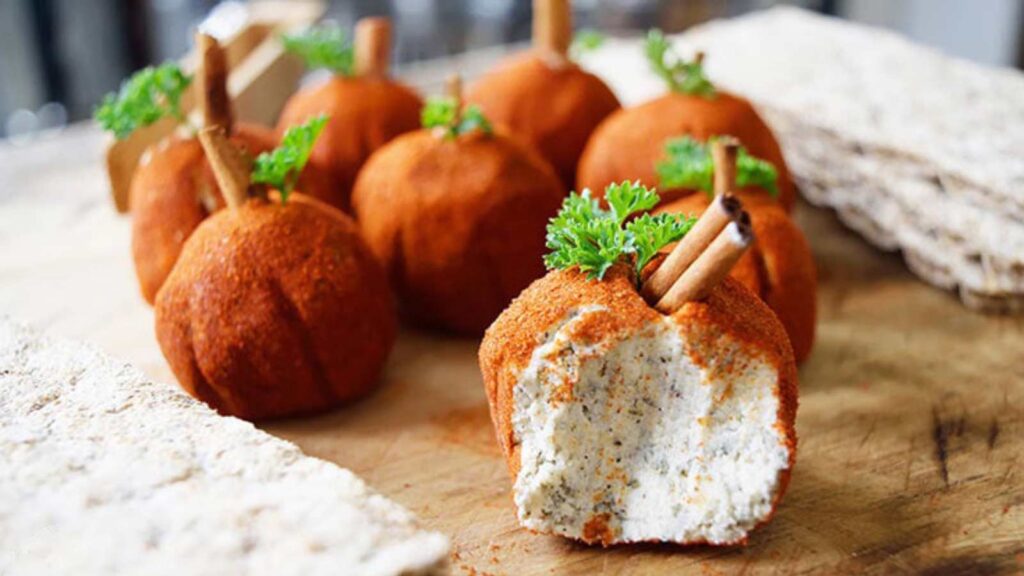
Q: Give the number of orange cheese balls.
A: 8